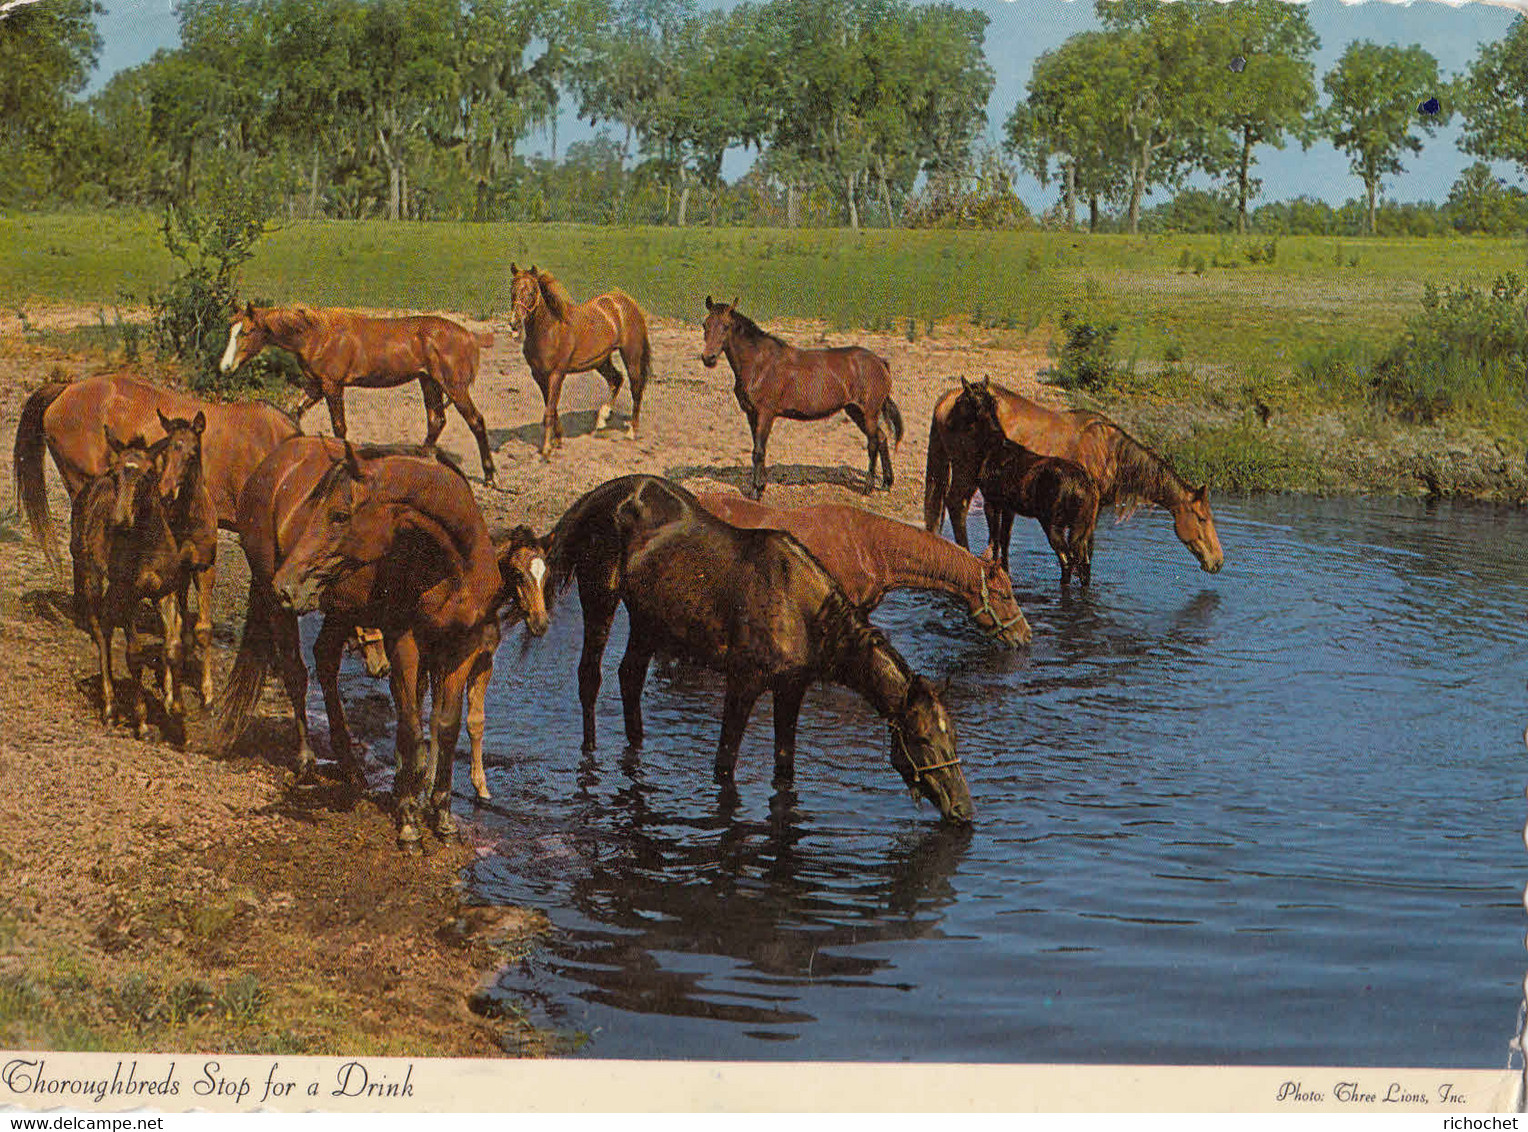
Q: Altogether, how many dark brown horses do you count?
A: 2